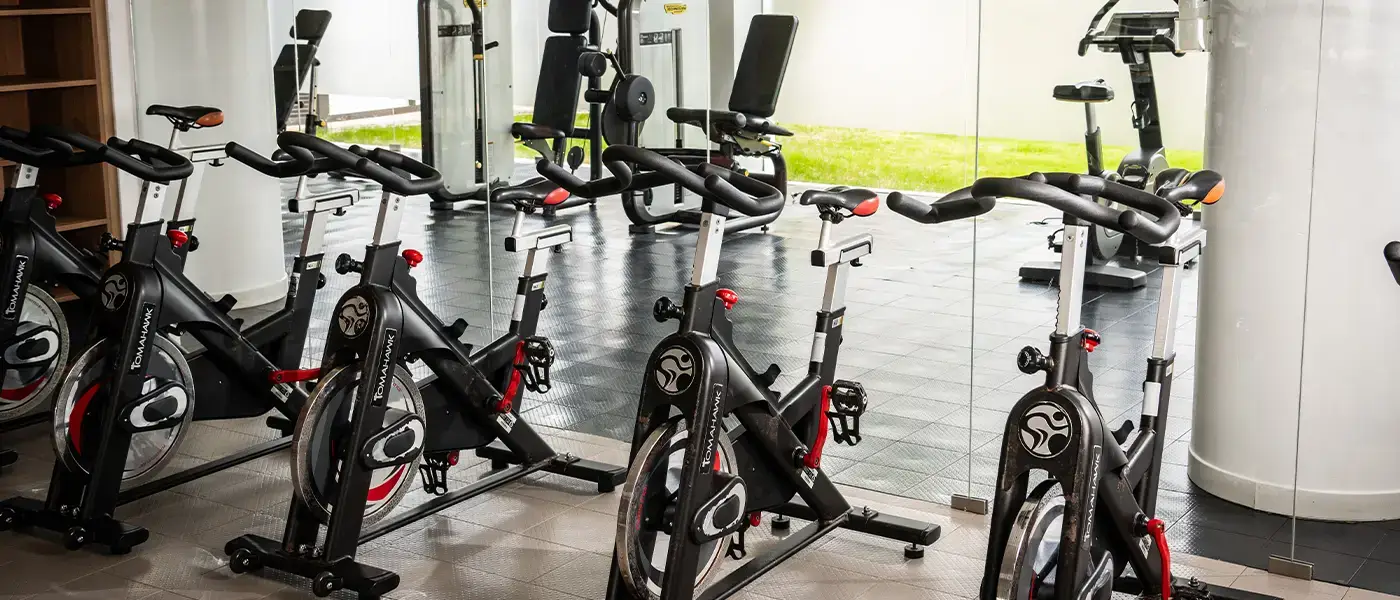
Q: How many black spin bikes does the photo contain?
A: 5